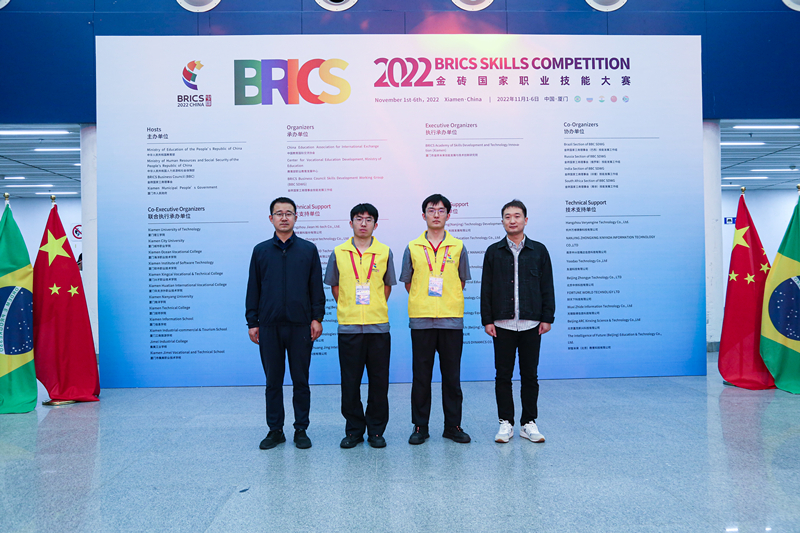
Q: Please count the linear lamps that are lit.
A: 11